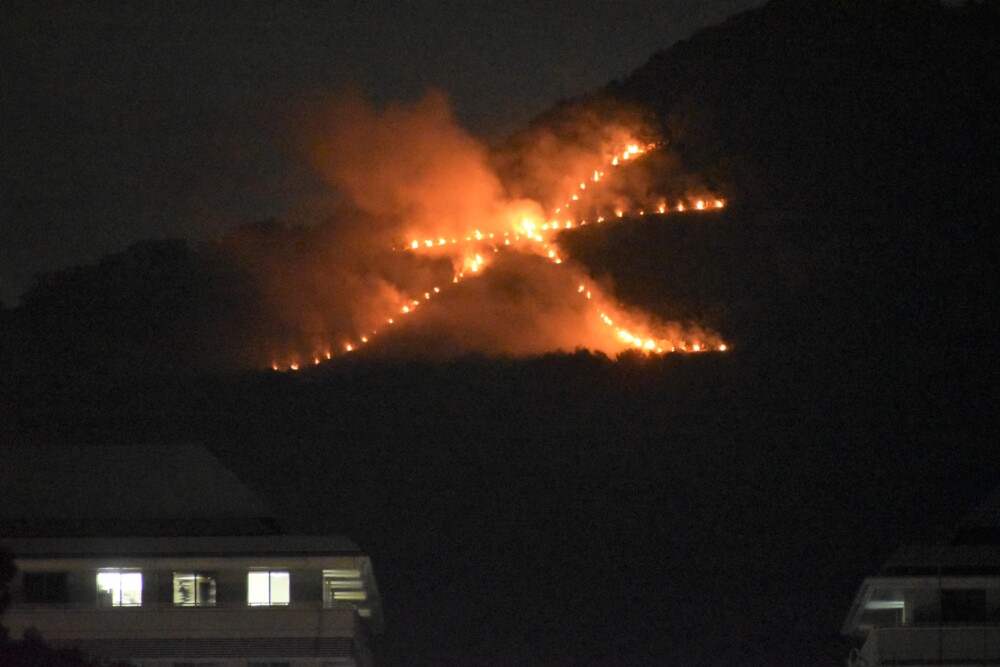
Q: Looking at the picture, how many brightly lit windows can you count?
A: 3